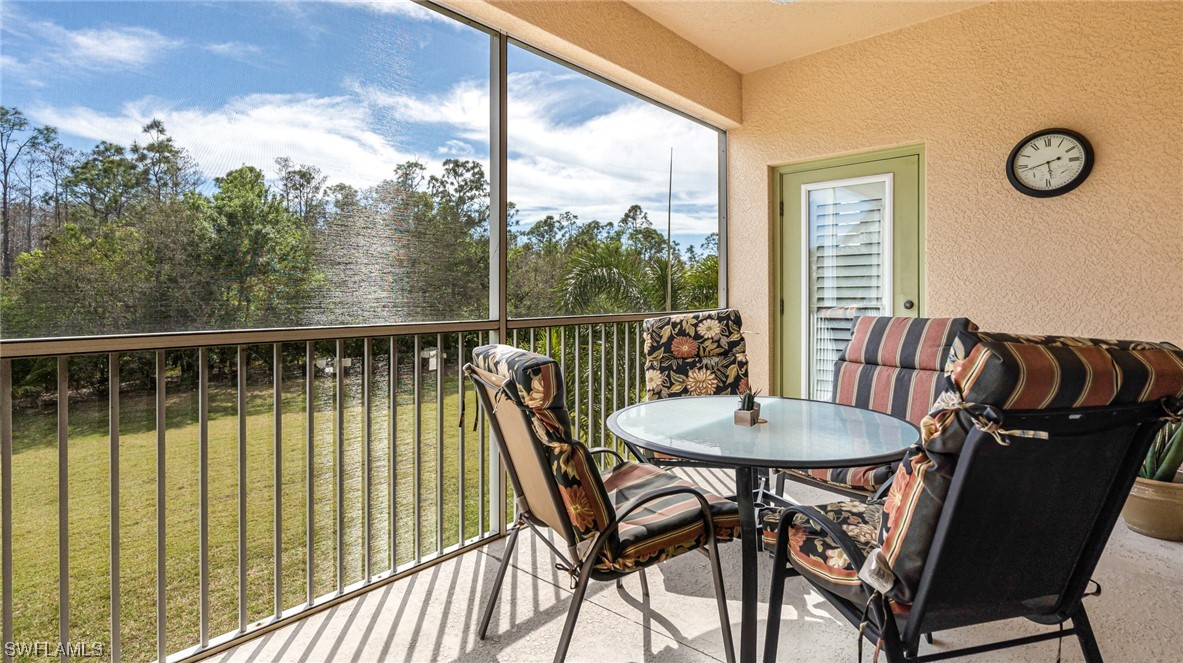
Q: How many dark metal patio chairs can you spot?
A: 4